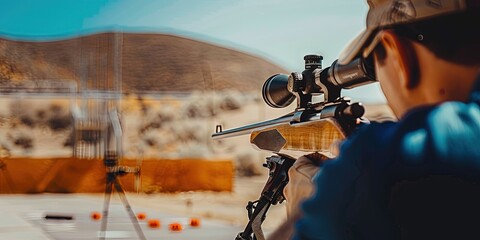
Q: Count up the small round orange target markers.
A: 5